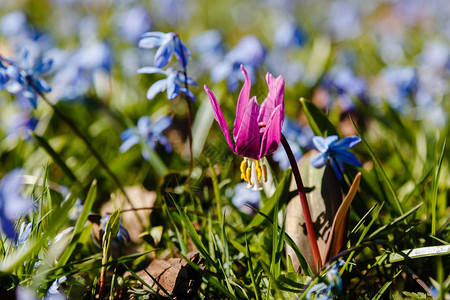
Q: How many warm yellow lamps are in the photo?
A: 0